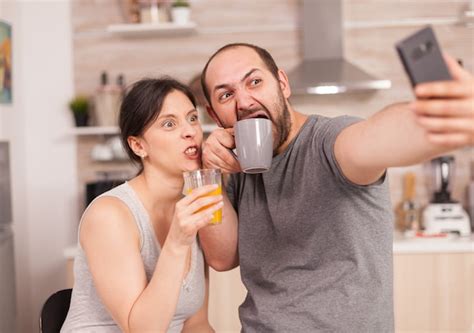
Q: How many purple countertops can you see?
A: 0